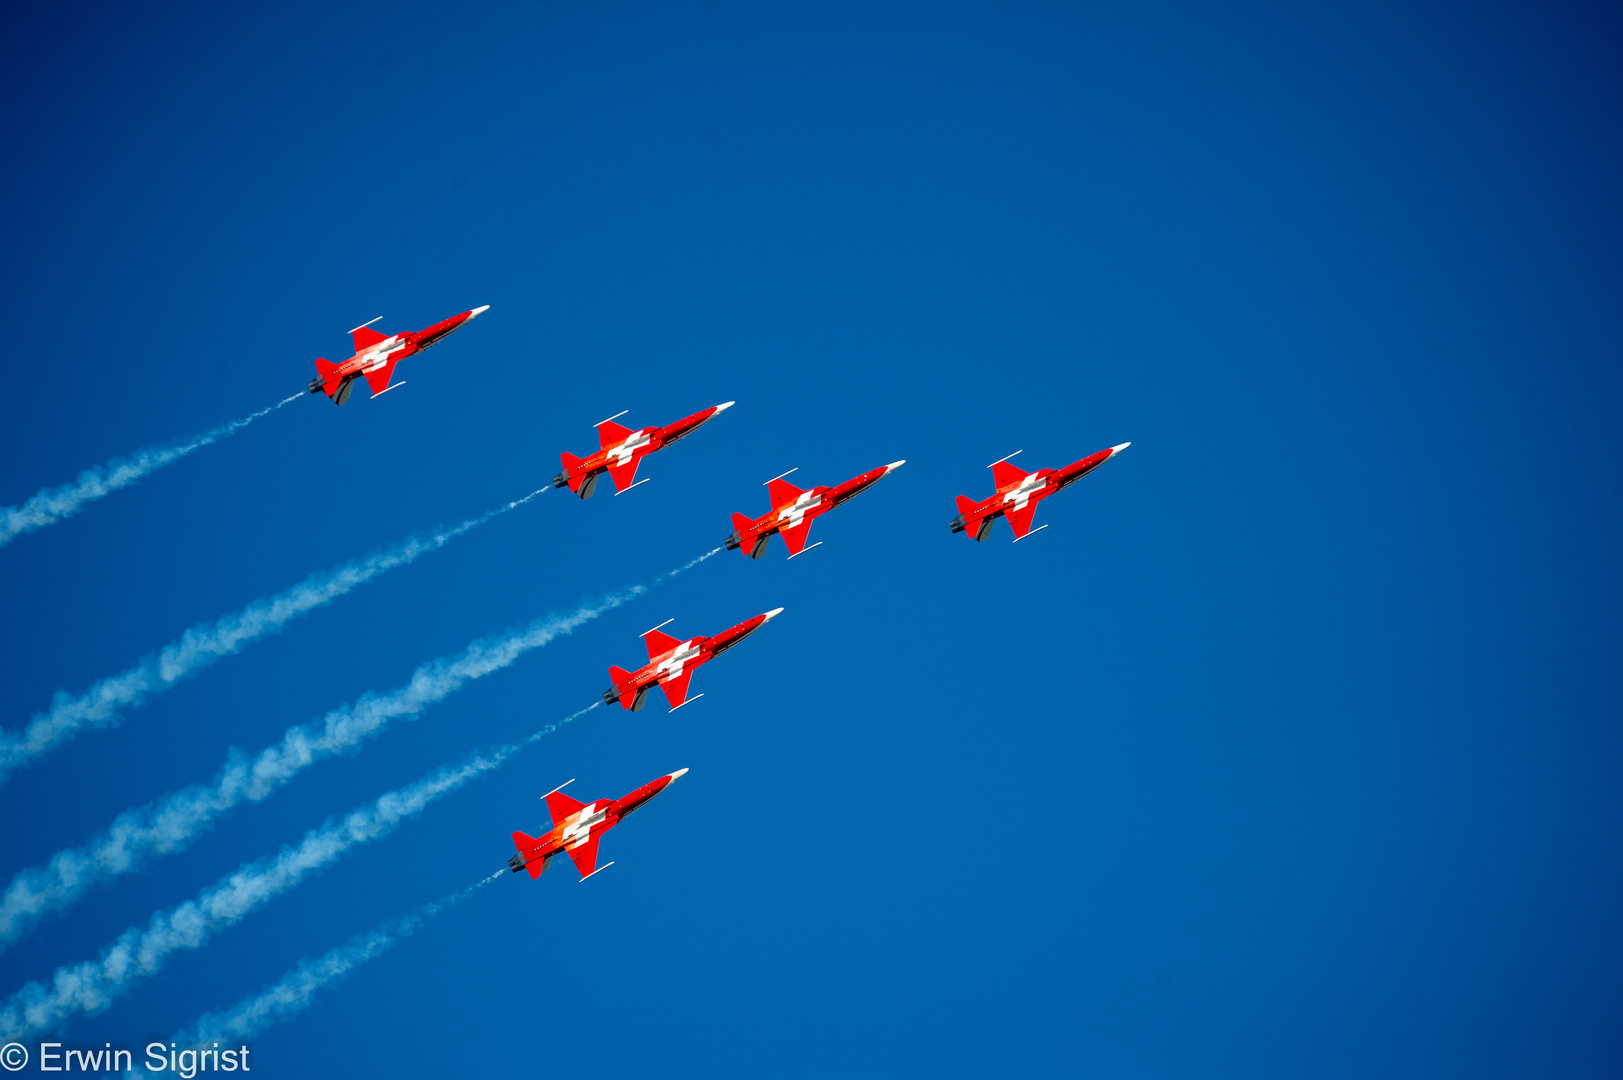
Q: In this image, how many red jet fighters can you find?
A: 6